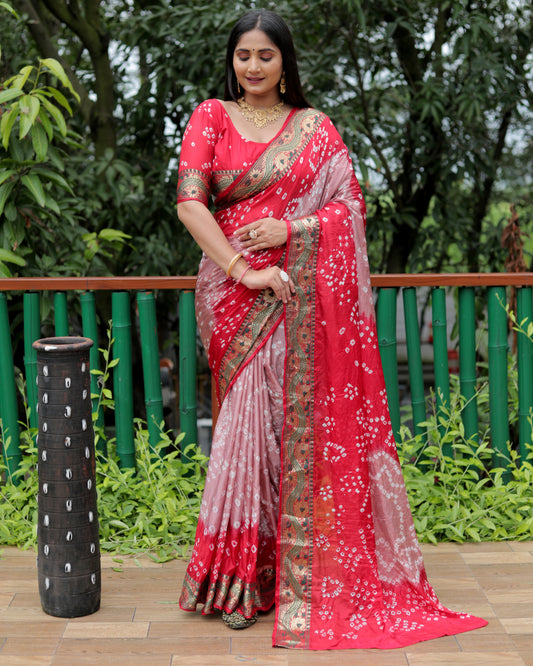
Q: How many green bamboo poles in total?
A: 13